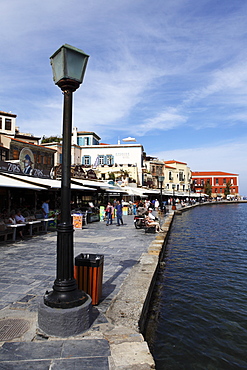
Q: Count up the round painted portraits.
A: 1